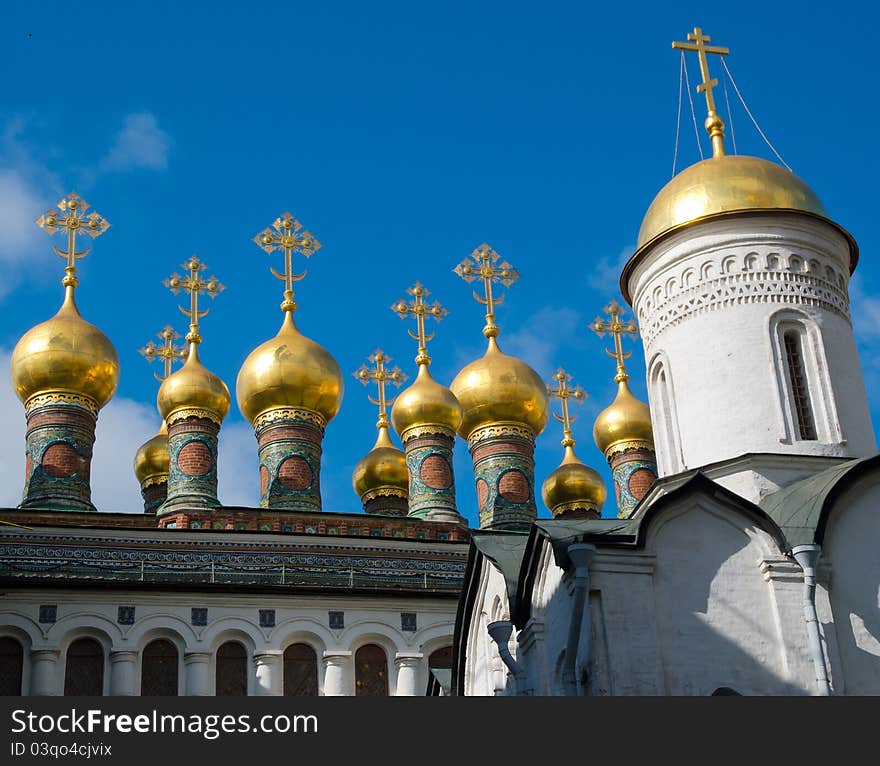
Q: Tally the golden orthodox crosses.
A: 10